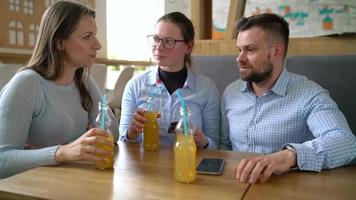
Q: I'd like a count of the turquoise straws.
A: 3